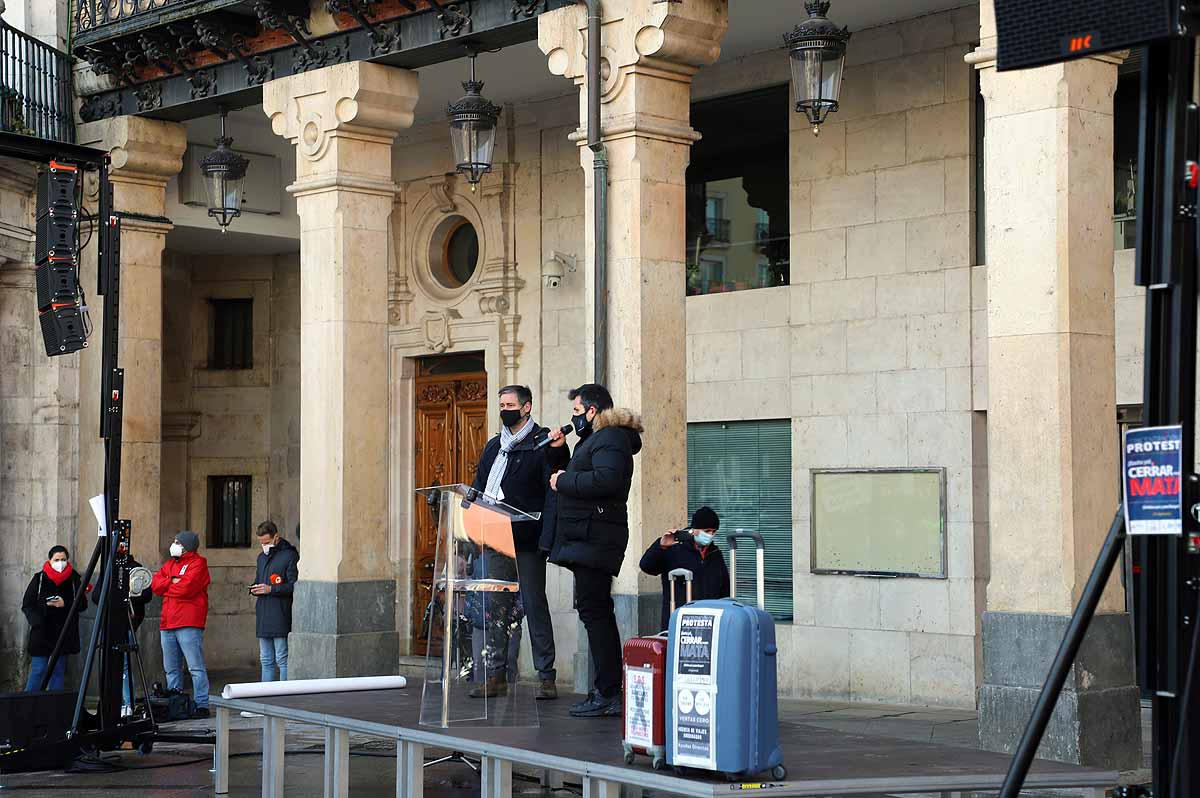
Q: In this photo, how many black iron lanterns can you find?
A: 3